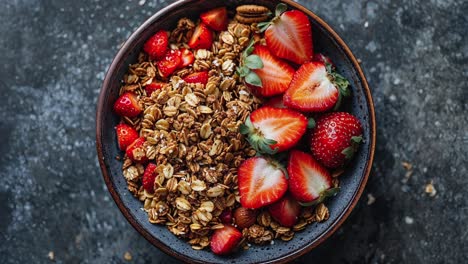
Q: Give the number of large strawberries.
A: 7